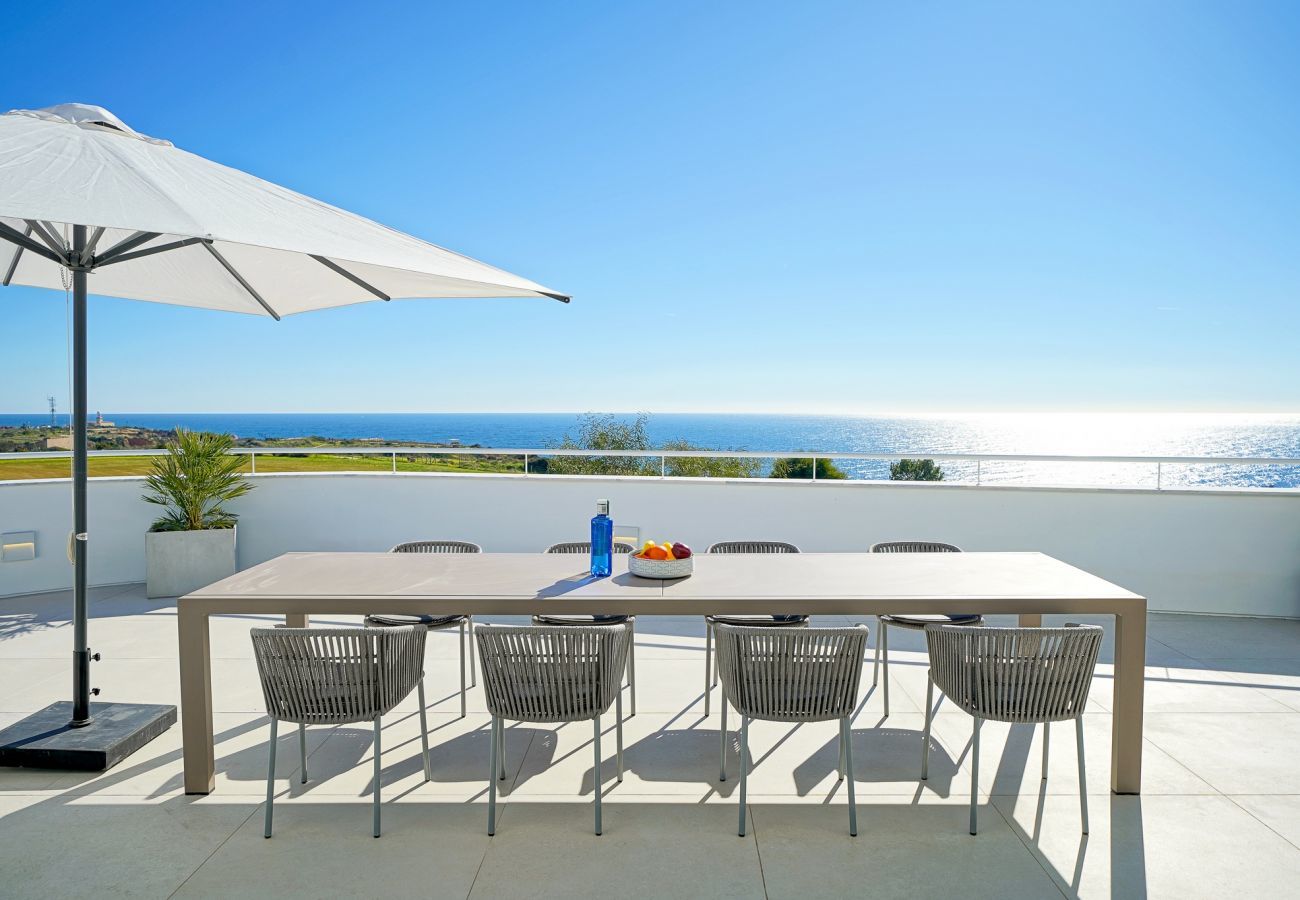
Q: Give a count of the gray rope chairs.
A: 8